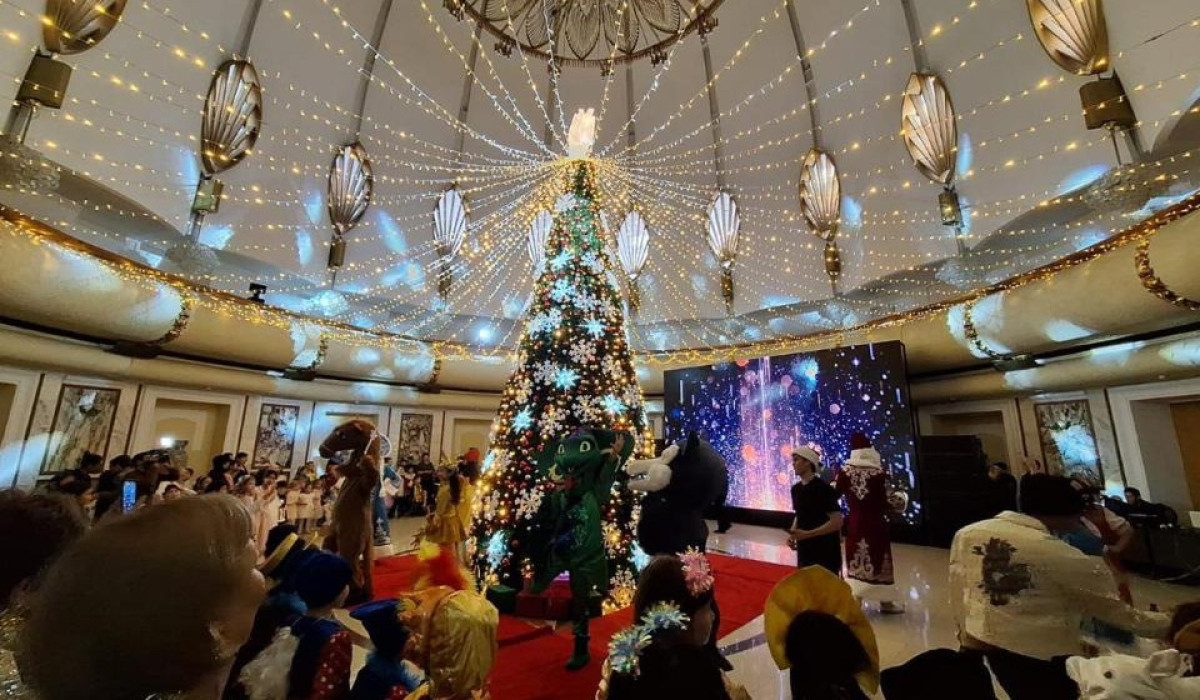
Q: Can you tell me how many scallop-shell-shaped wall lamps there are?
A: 10